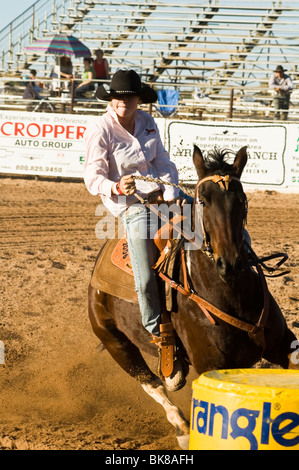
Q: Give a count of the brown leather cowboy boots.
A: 1